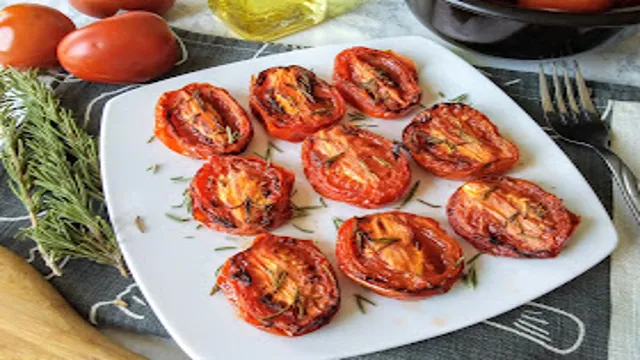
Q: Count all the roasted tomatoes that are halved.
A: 9